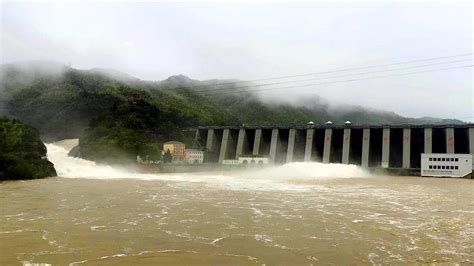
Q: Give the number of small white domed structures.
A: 3